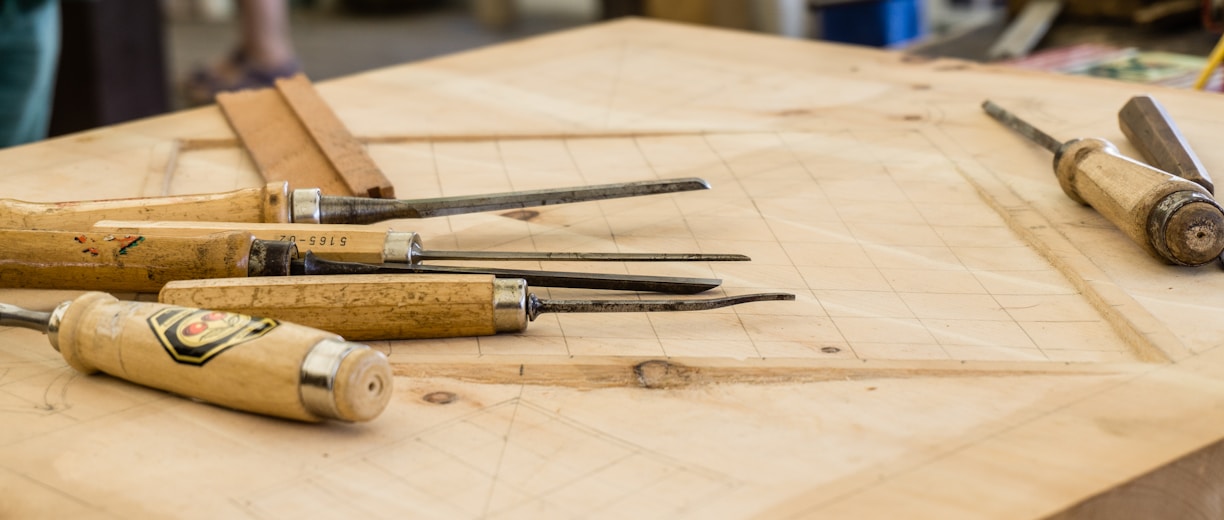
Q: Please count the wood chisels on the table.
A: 7